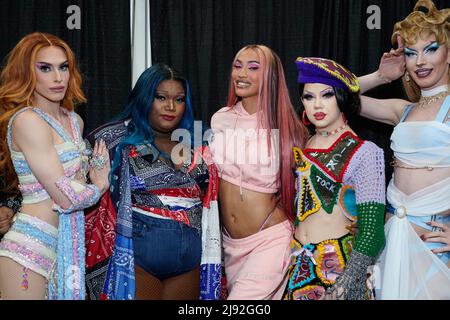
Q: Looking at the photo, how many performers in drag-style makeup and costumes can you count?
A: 5